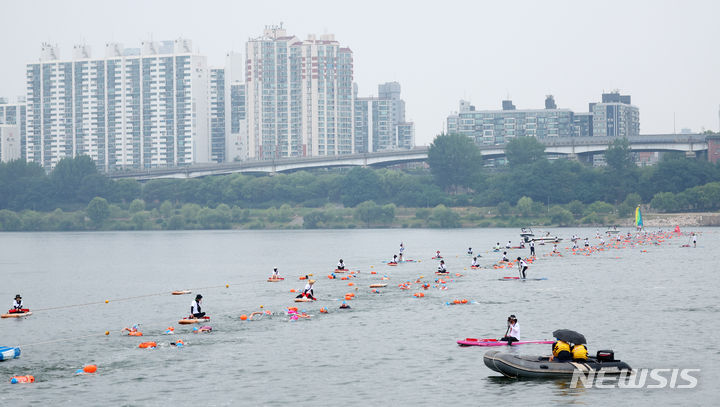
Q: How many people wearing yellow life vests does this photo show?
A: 2